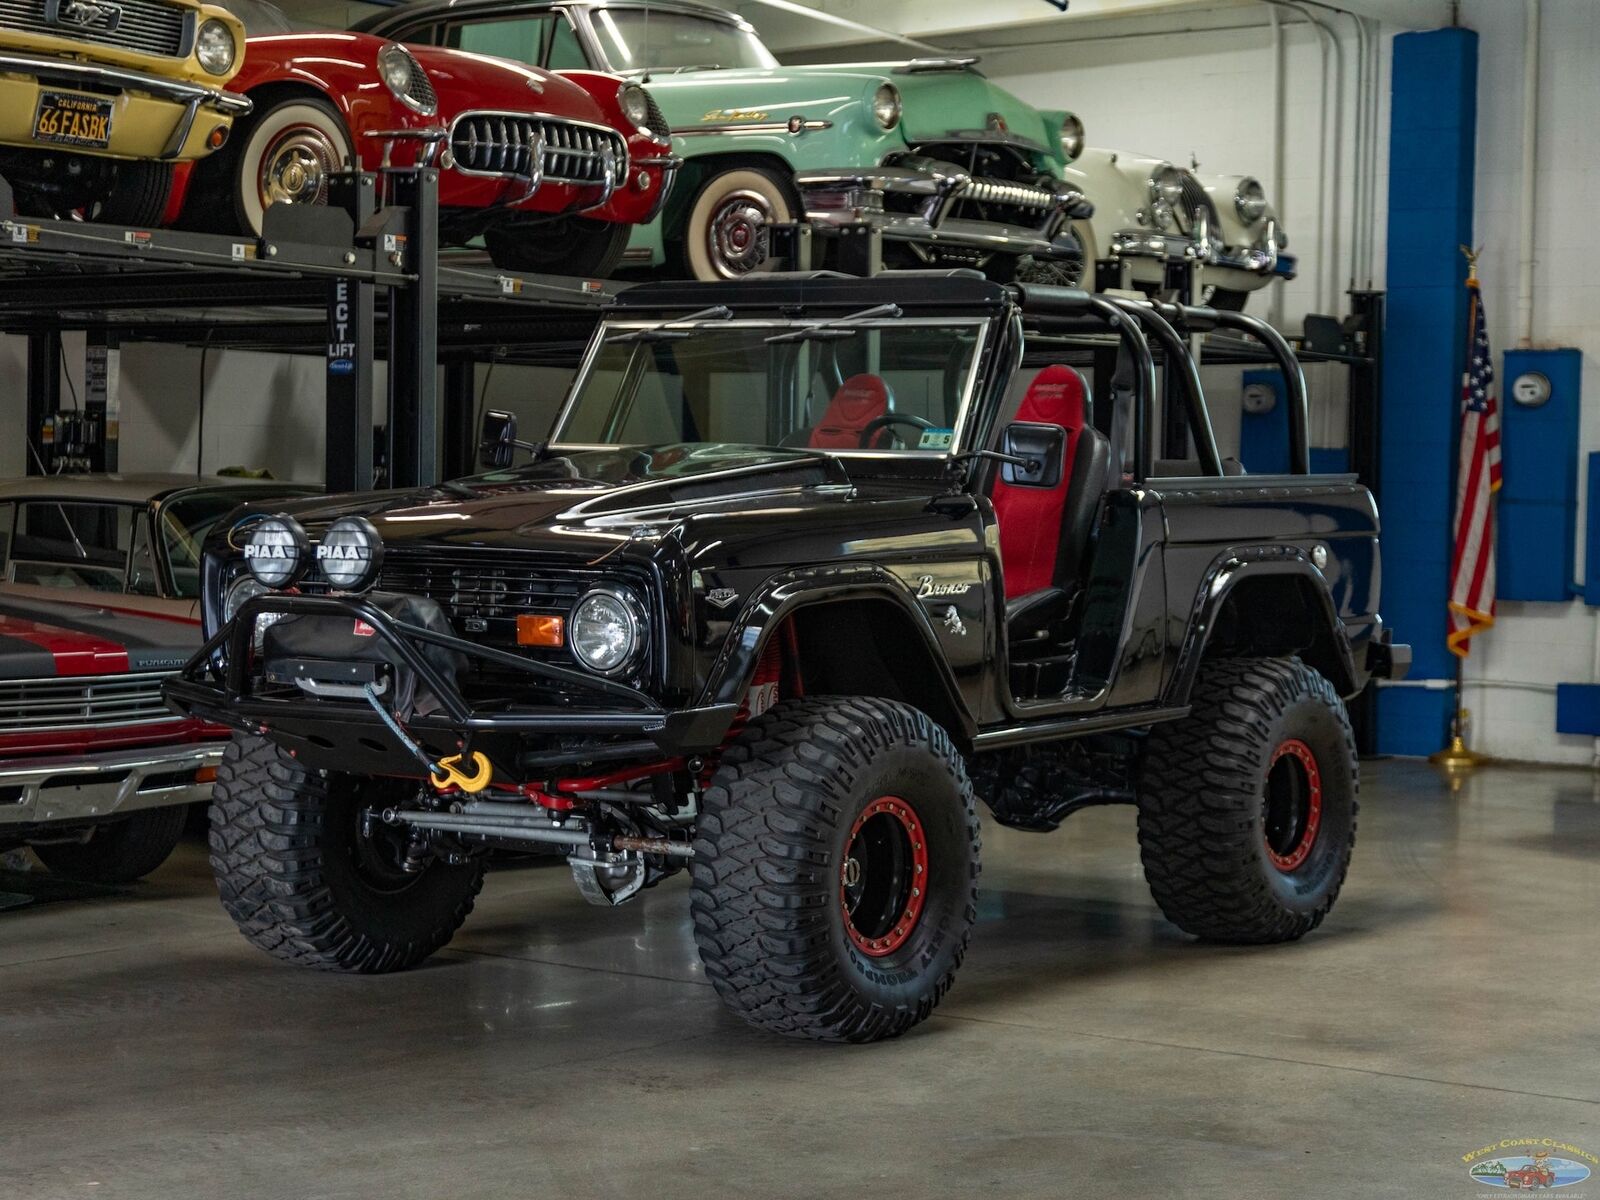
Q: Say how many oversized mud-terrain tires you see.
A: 3